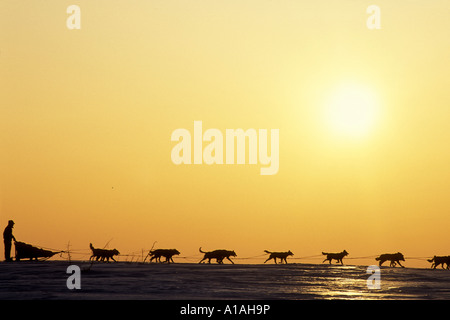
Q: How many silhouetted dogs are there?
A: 7